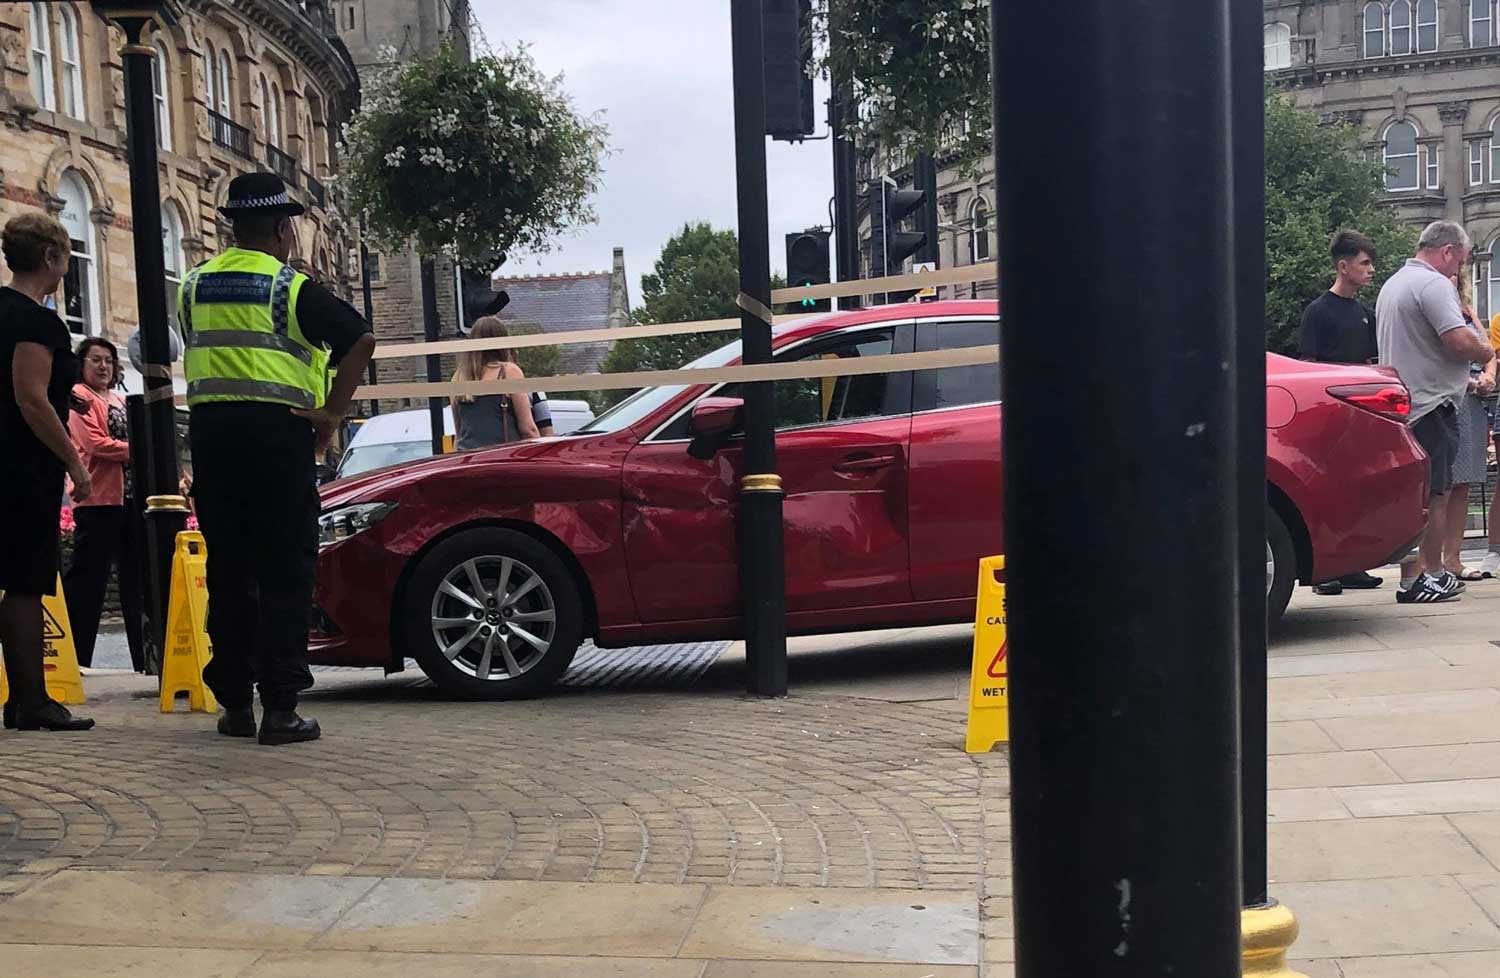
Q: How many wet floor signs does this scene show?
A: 3